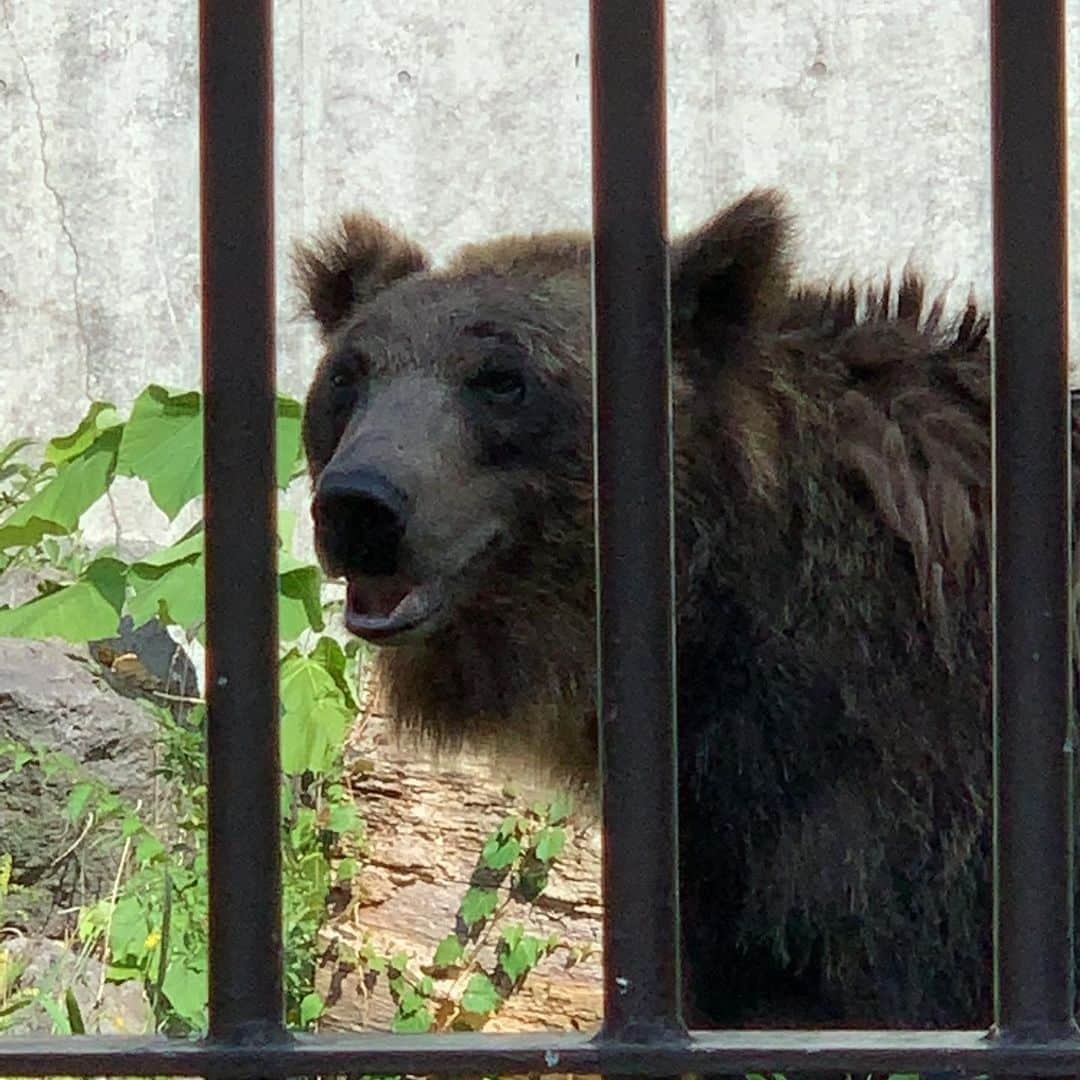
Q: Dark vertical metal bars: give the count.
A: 3